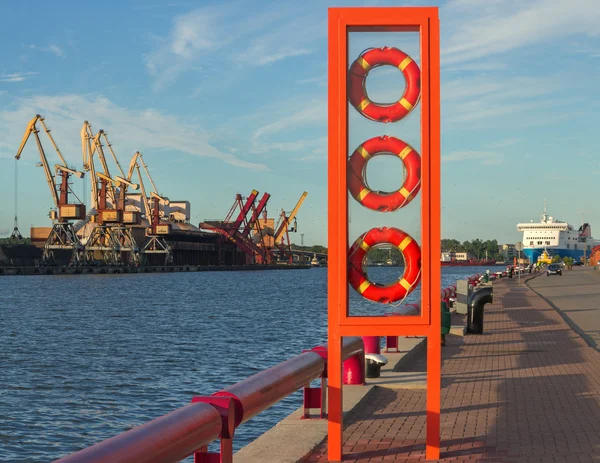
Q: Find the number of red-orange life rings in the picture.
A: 3